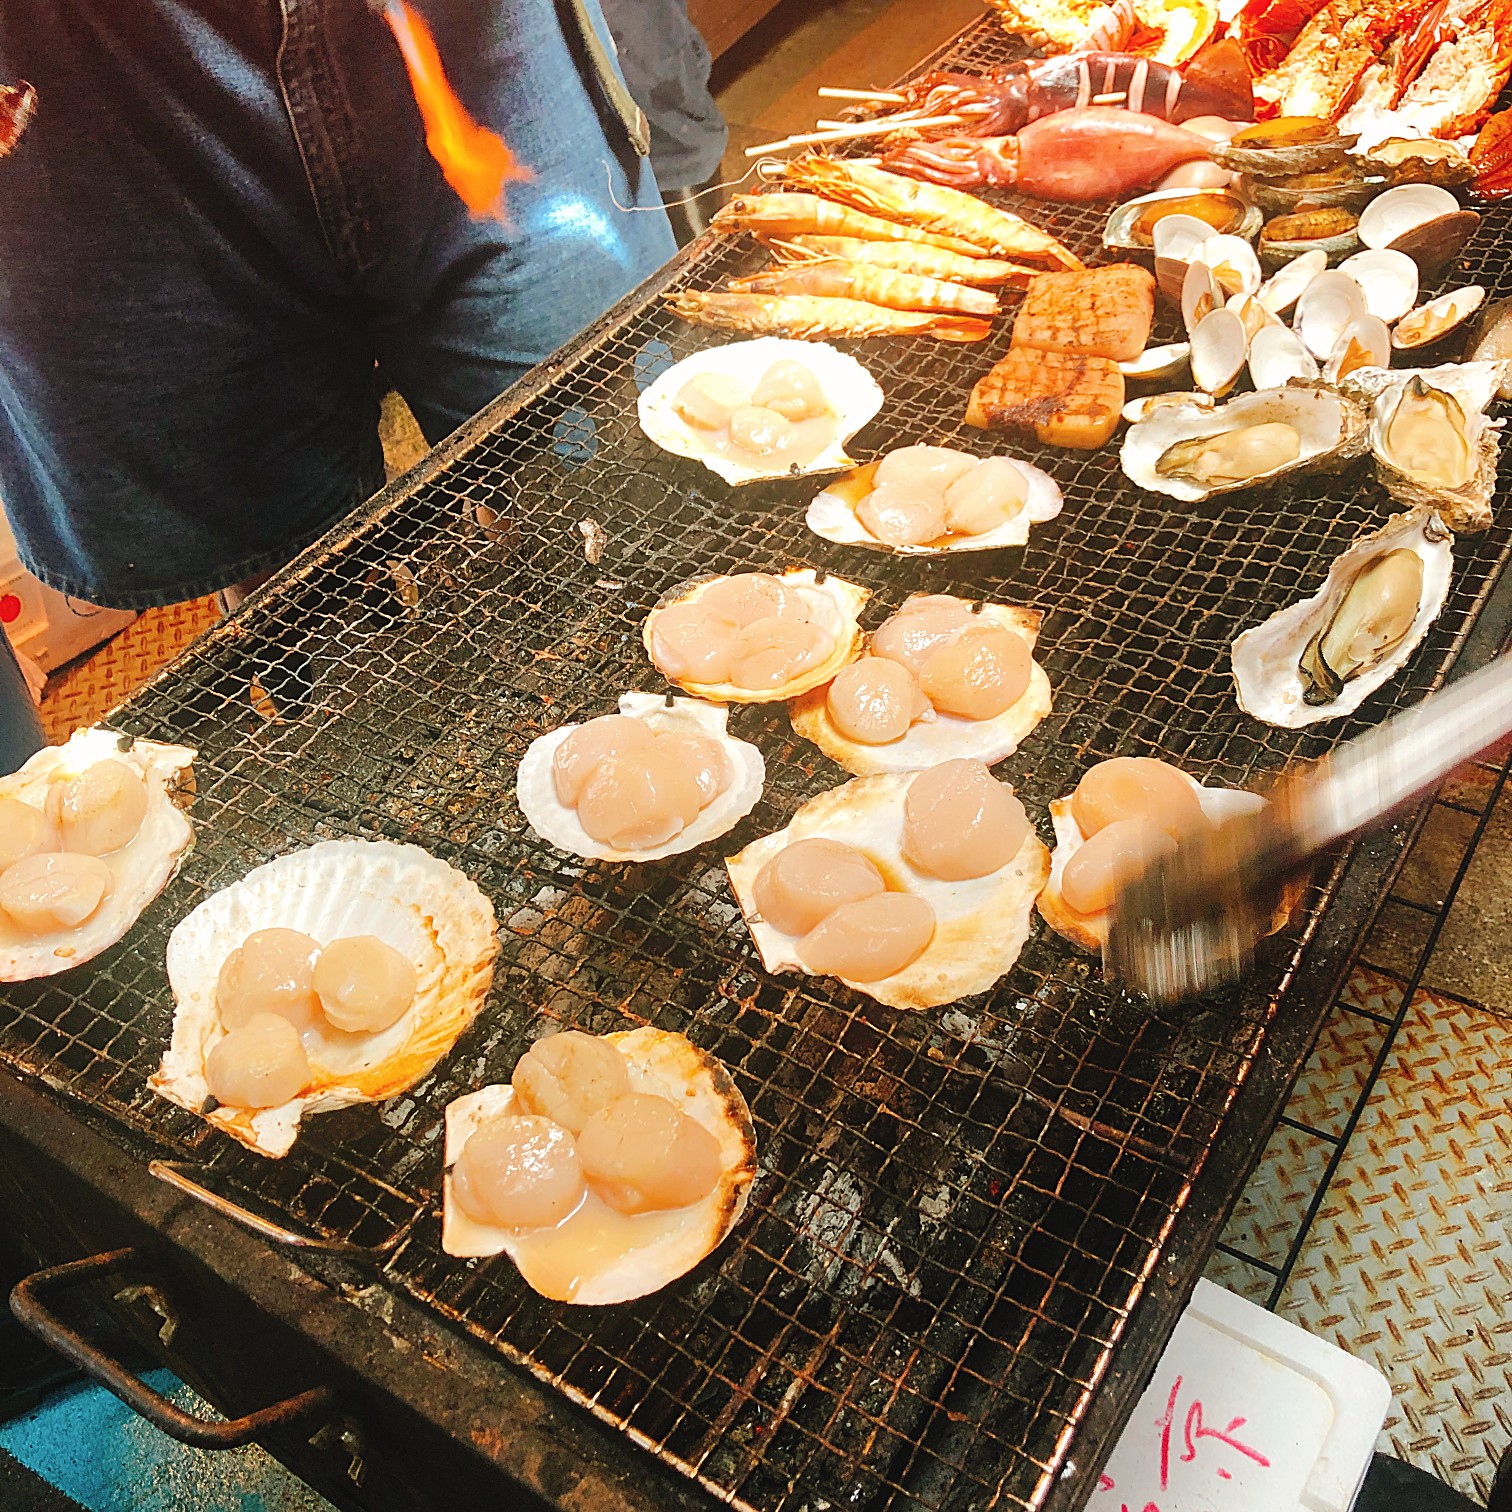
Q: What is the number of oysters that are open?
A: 3